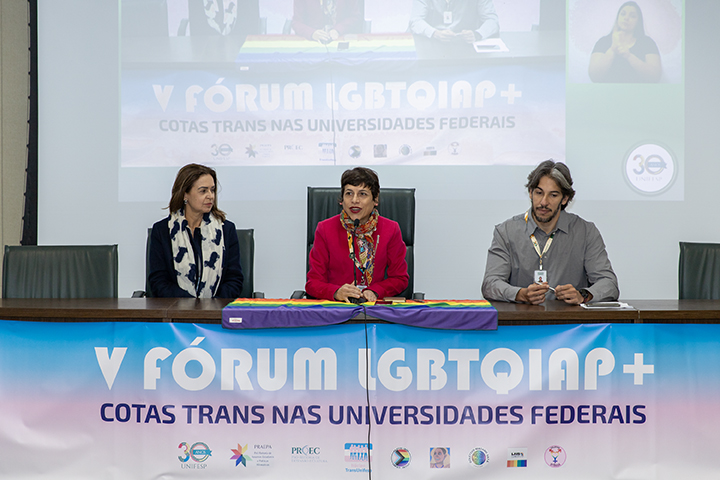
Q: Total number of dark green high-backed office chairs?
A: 4